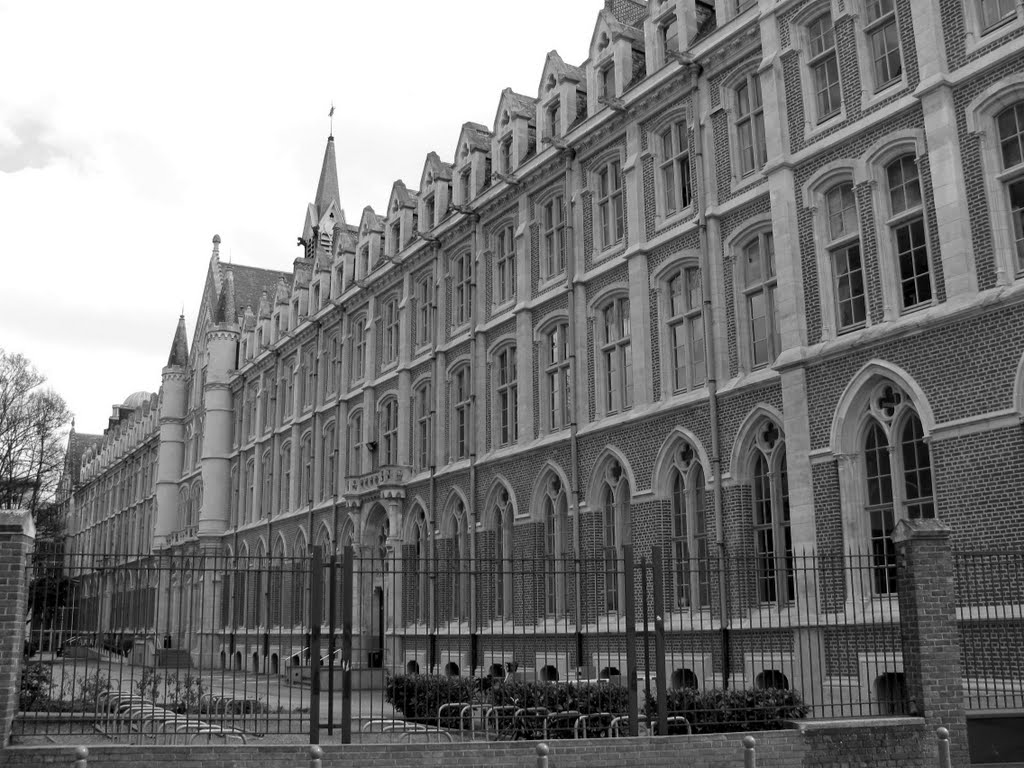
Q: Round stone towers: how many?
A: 2